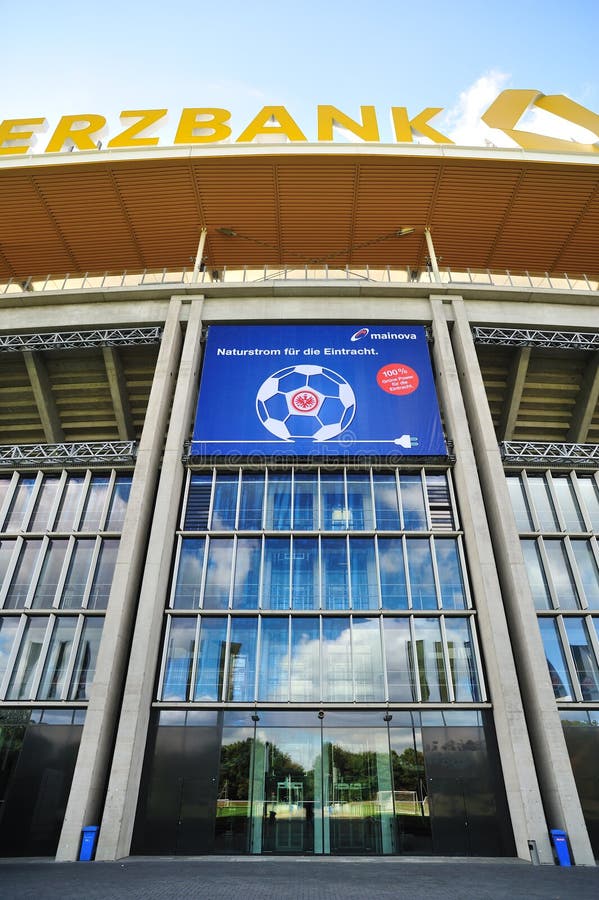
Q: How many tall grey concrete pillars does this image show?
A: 4